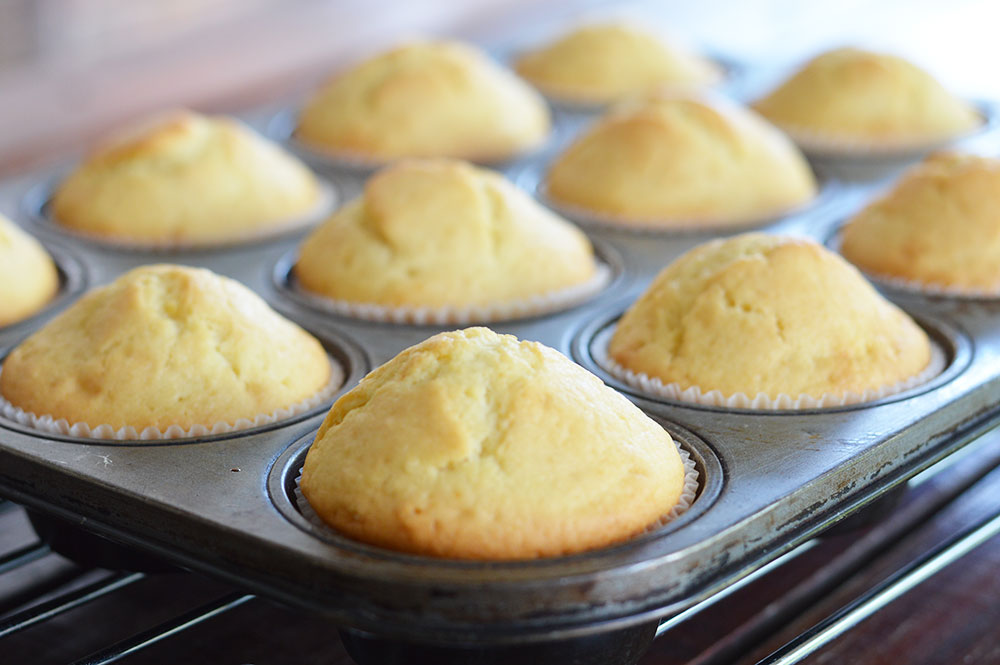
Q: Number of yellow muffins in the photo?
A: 11